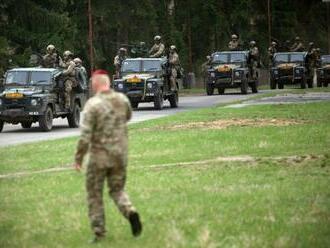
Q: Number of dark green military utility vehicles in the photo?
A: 5